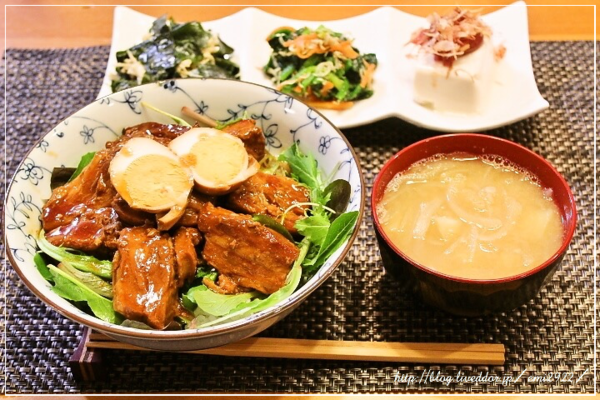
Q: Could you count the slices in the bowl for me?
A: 2